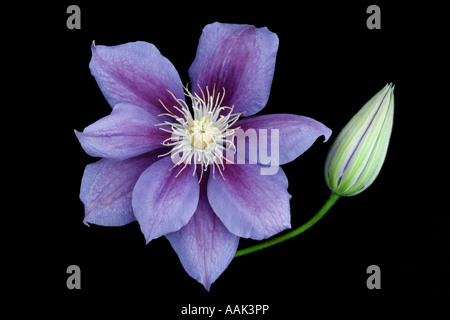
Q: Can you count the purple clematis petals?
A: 8